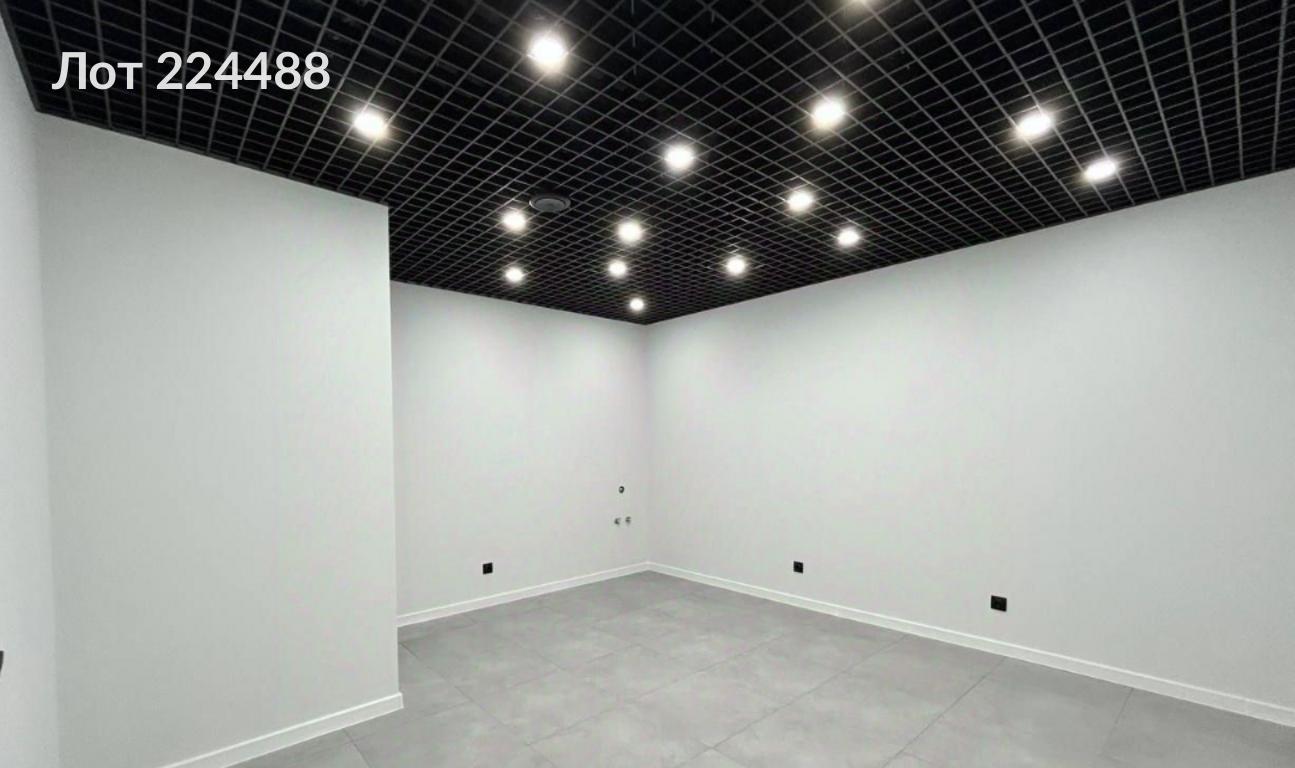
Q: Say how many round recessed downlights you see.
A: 15